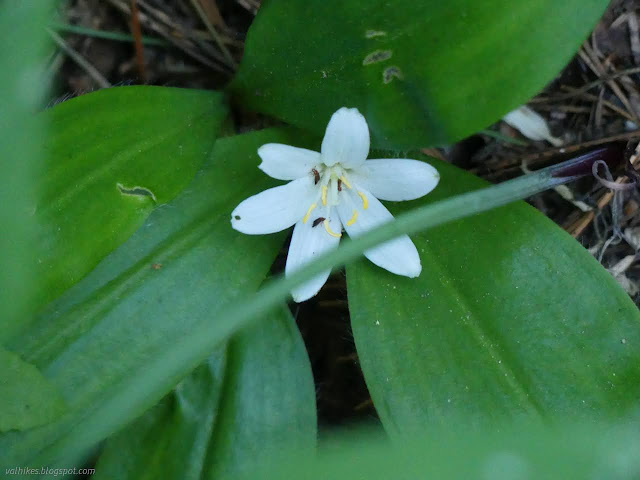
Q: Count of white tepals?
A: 6